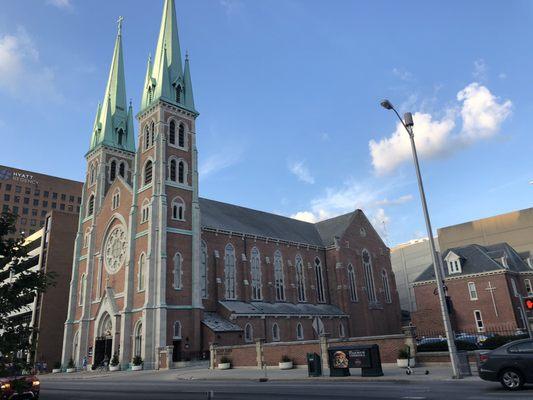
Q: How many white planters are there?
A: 7